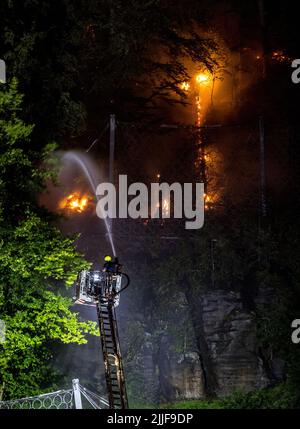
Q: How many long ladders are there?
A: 1